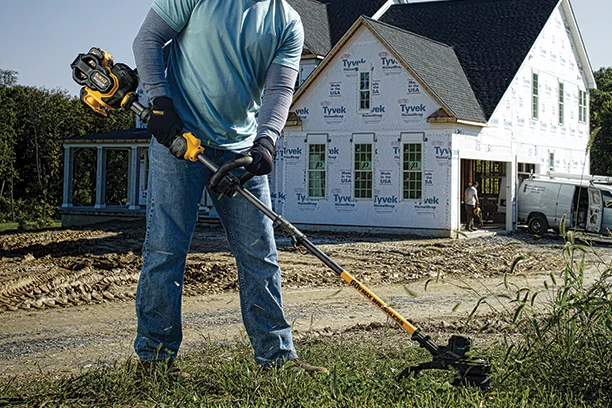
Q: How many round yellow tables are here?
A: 0